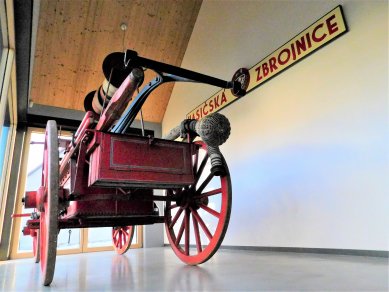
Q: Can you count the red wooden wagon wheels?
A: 4